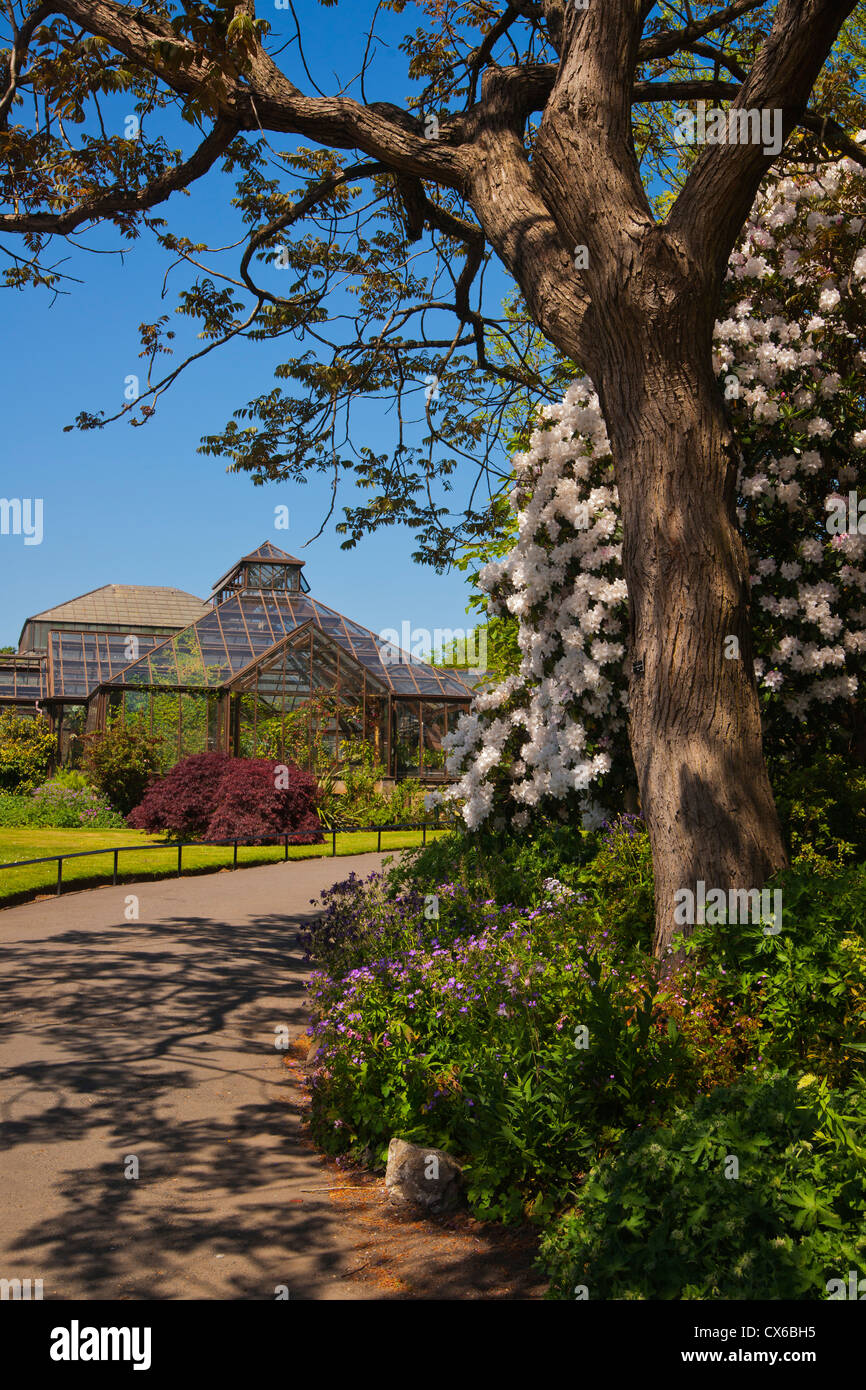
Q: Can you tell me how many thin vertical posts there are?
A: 8